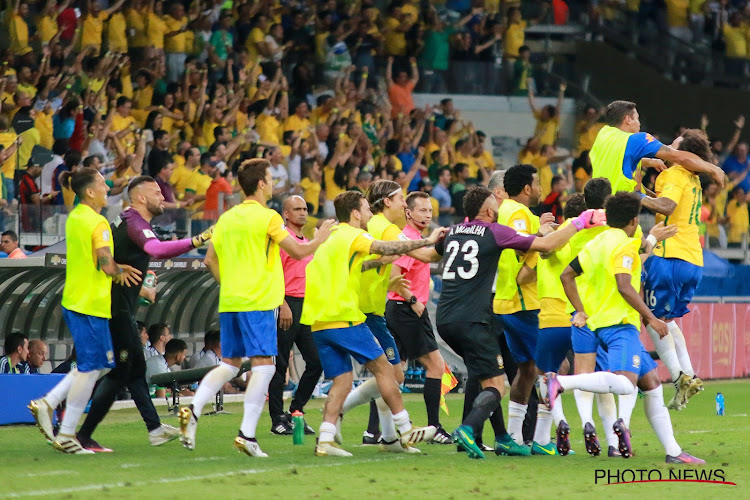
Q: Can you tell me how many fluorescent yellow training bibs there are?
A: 9